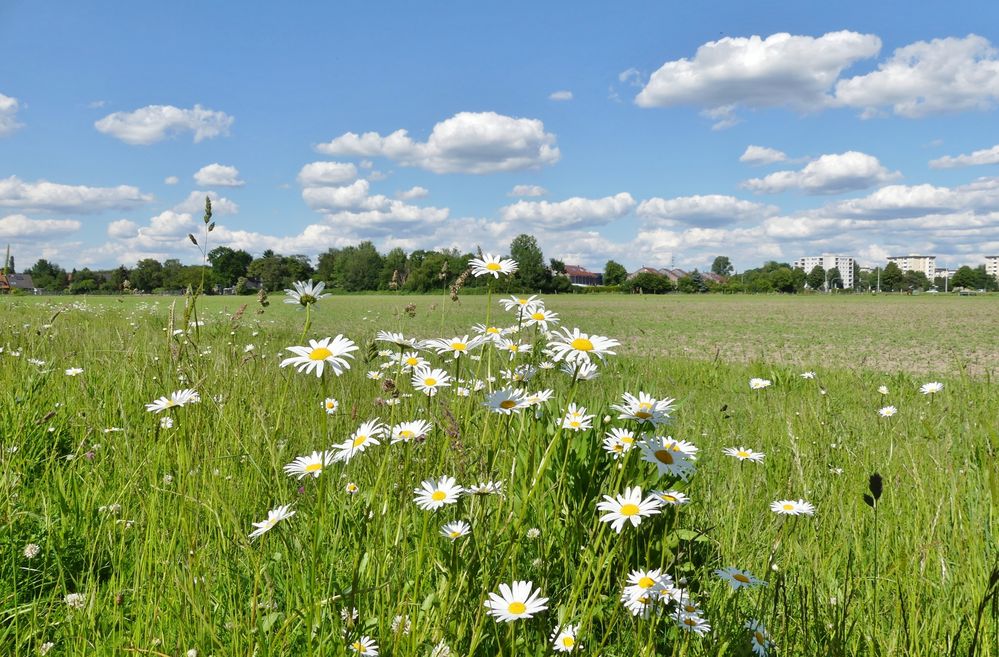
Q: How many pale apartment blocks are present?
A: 3